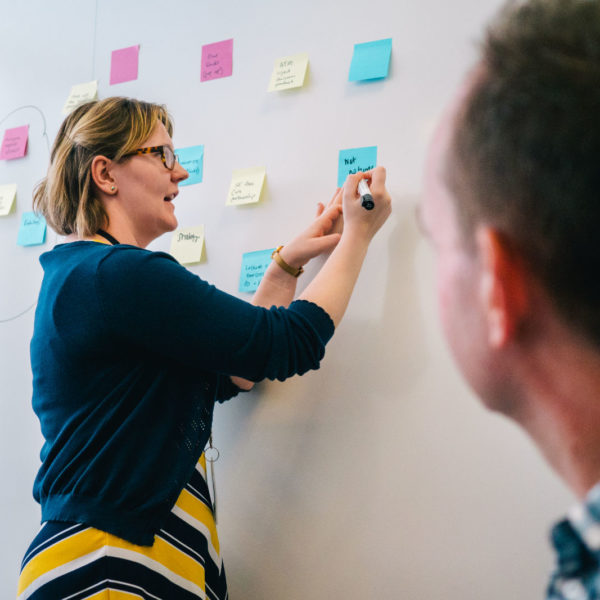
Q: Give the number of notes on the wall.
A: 13